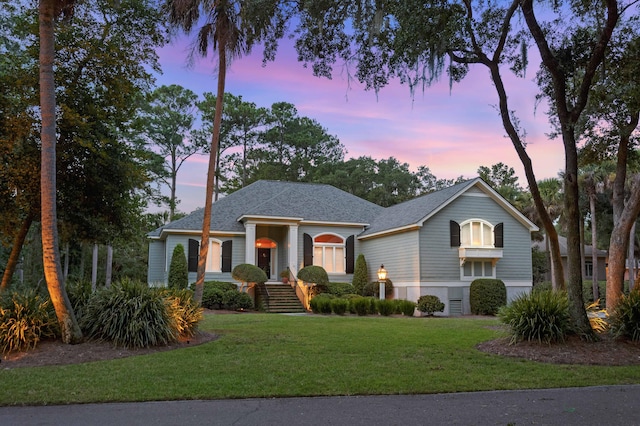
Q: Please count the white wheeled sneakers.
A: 0